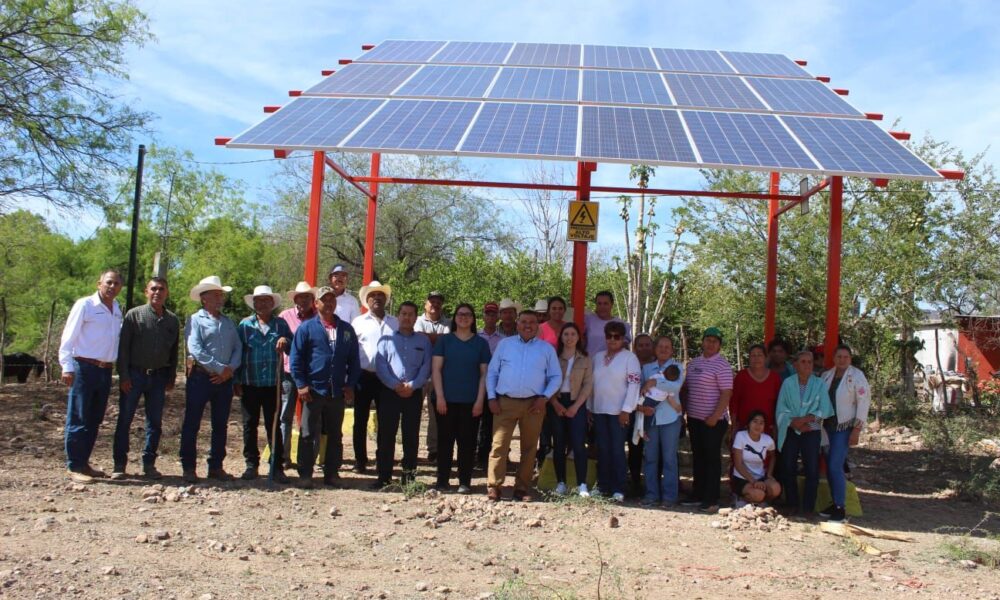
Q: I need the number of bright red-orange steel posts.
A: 5